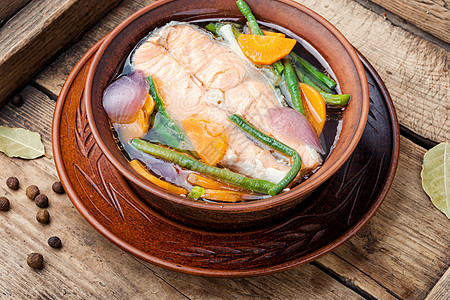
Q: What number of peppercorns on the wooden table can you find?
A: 9